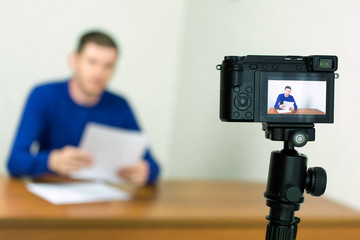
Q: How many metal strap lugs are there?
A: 2